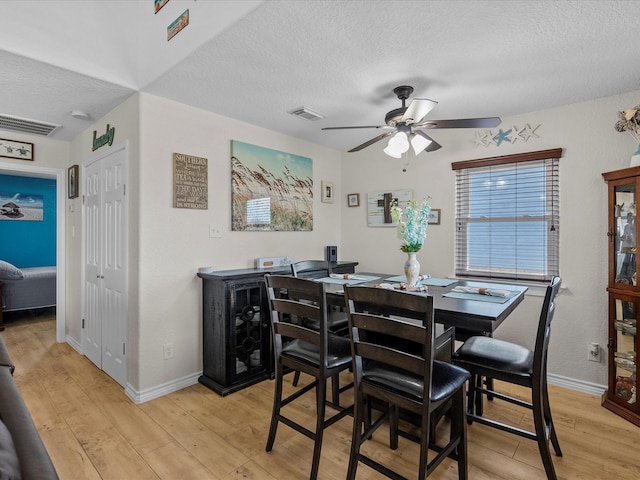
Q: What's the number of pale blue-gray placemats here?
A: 4